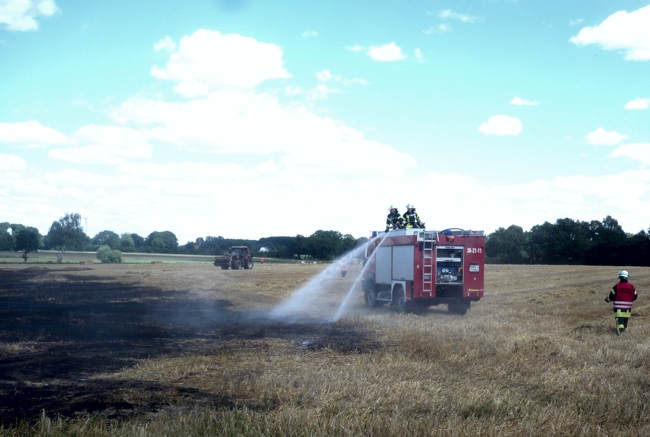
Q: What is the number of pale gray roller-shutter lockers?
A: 2